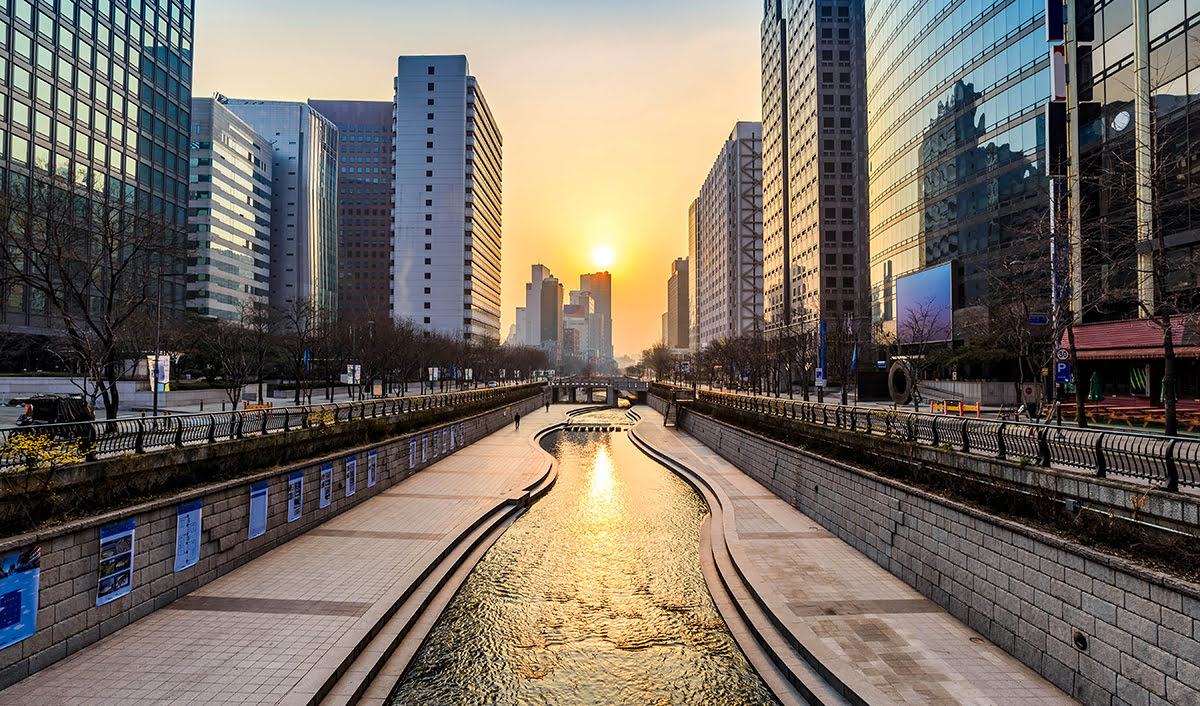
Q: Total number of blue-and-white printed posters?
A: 14